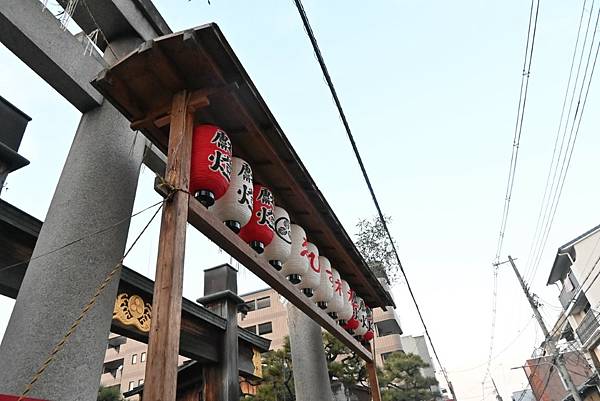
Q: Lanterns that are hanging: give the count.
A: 12